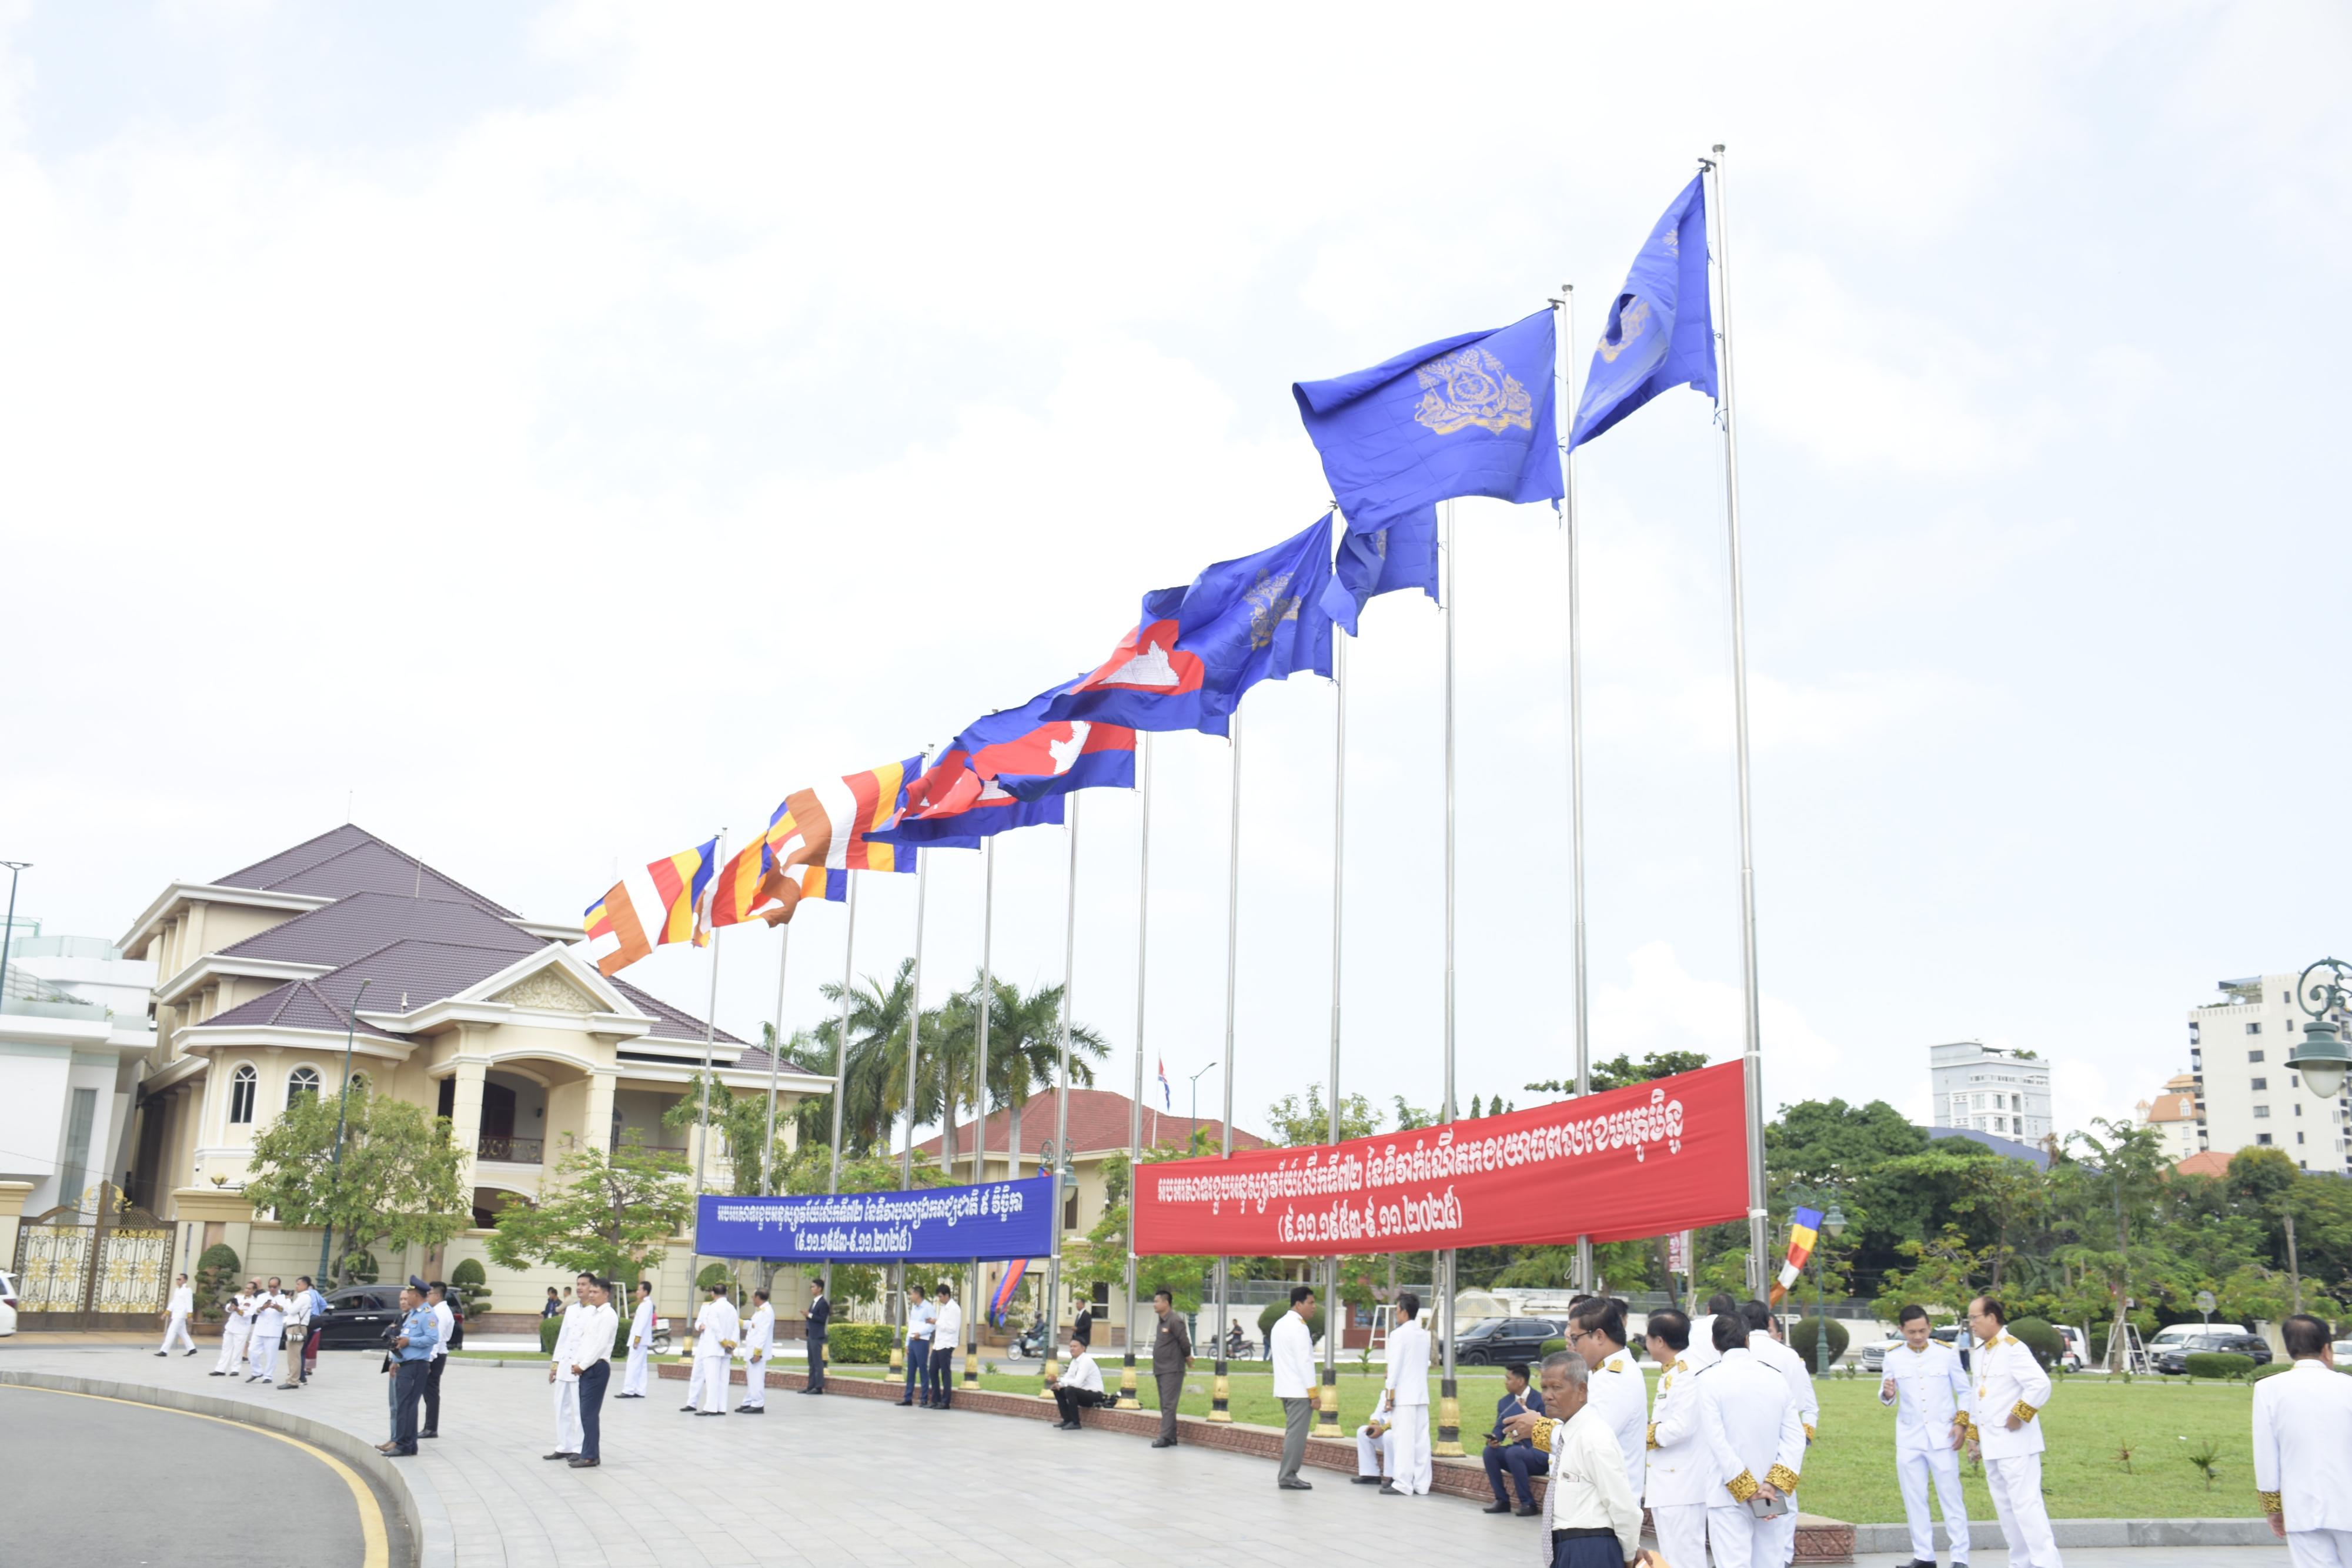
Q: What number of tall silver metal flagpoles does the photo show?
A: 12